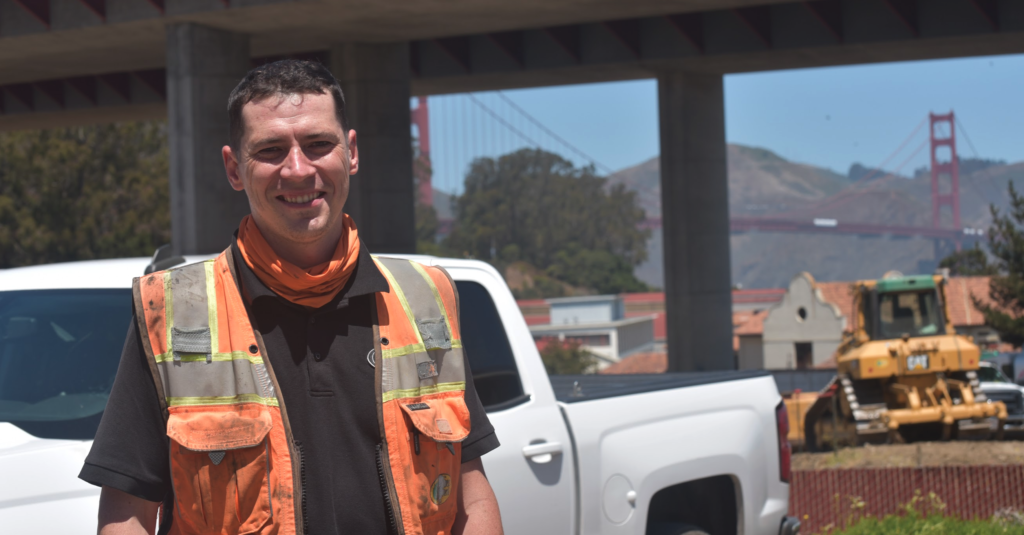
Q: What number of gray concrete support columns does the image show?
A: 3